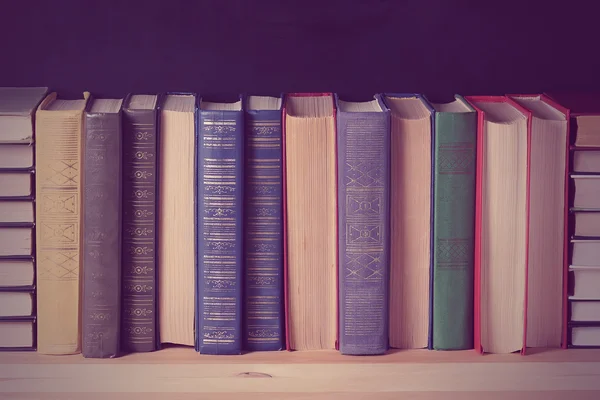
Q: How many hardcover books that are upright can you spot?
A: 12